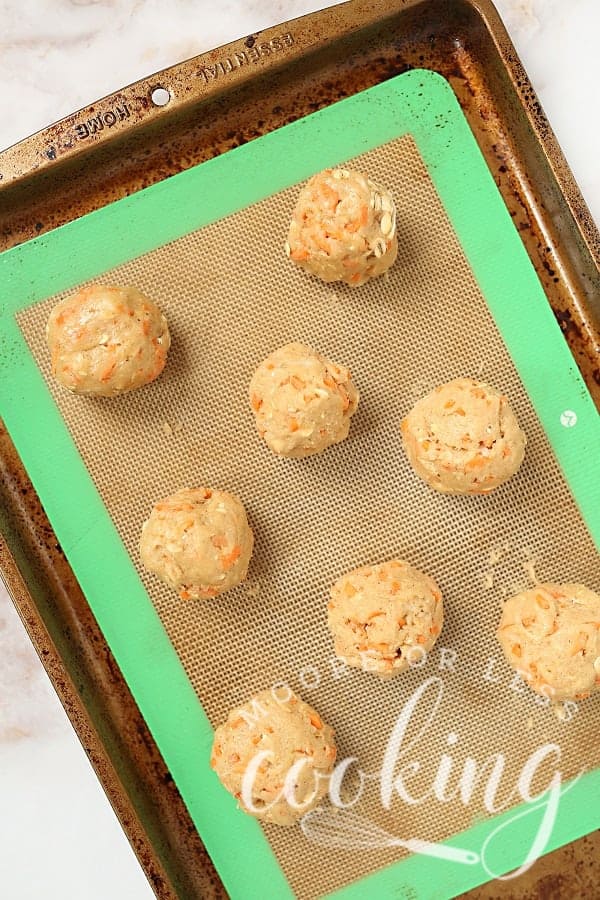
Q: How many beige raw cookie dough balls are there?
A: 8